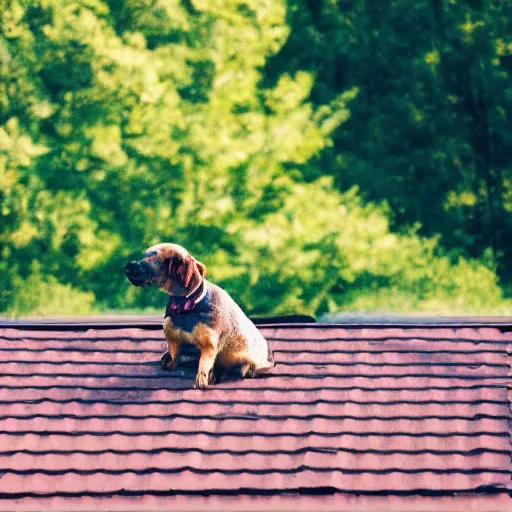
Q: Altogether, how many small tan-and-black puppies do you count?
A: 1